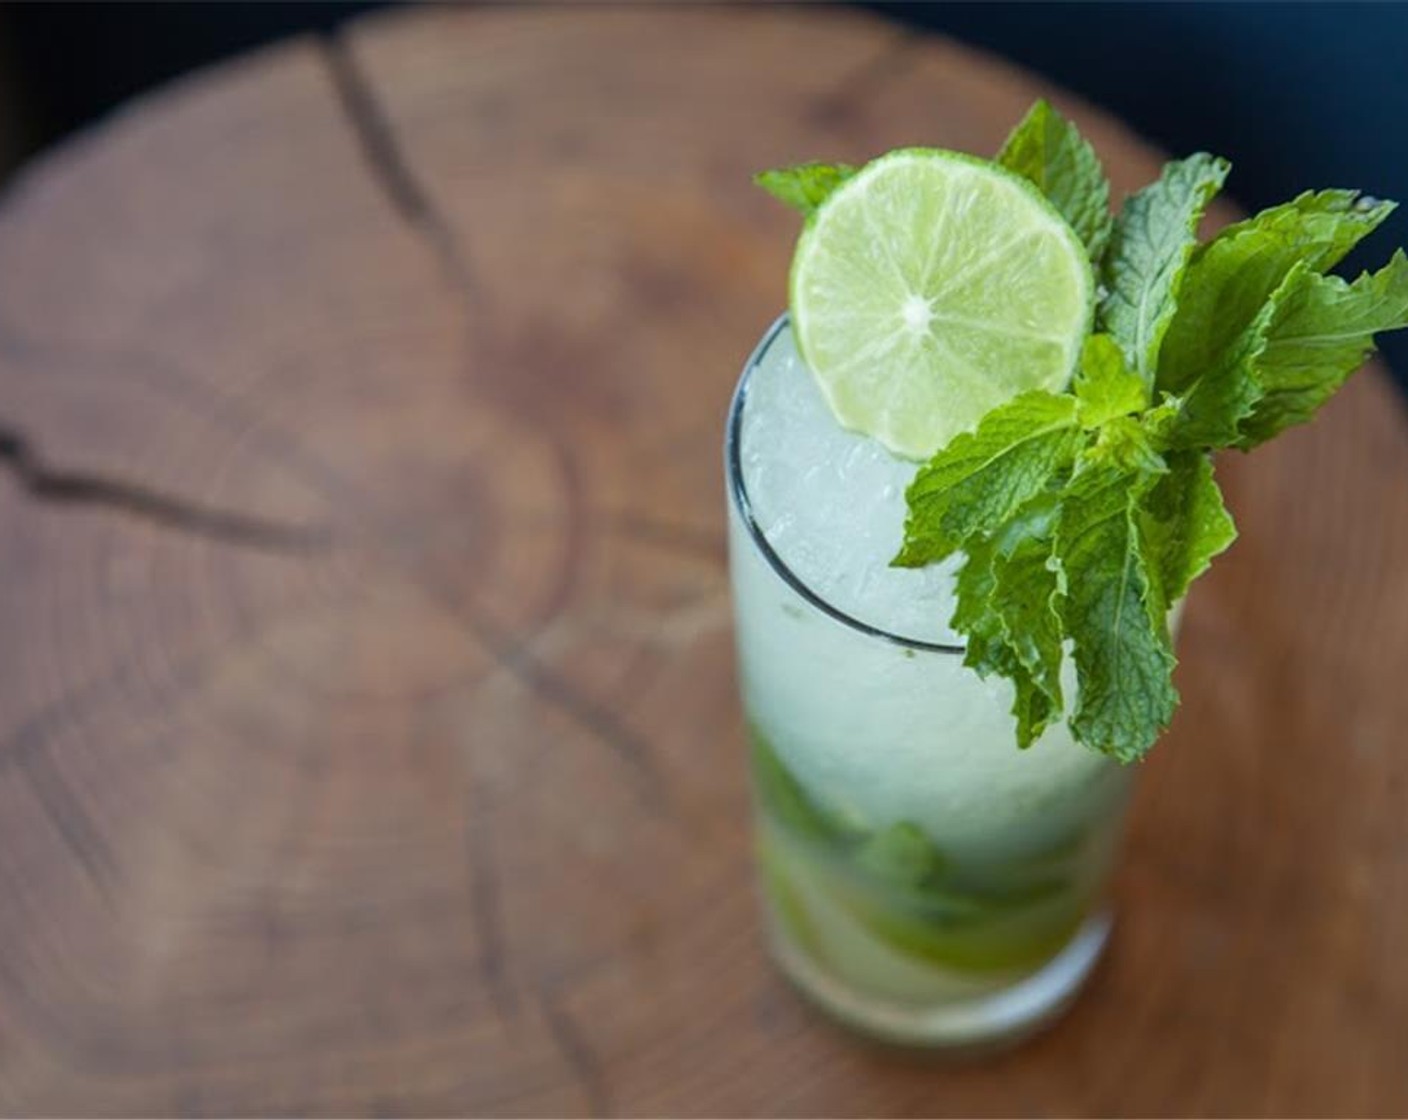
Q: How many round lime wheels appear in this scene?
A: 1